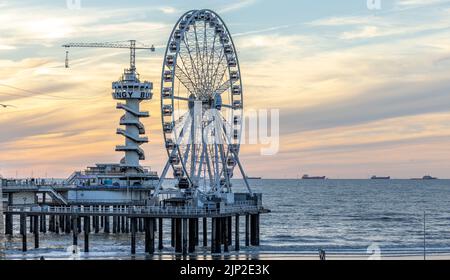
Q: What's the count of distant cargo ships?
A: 4